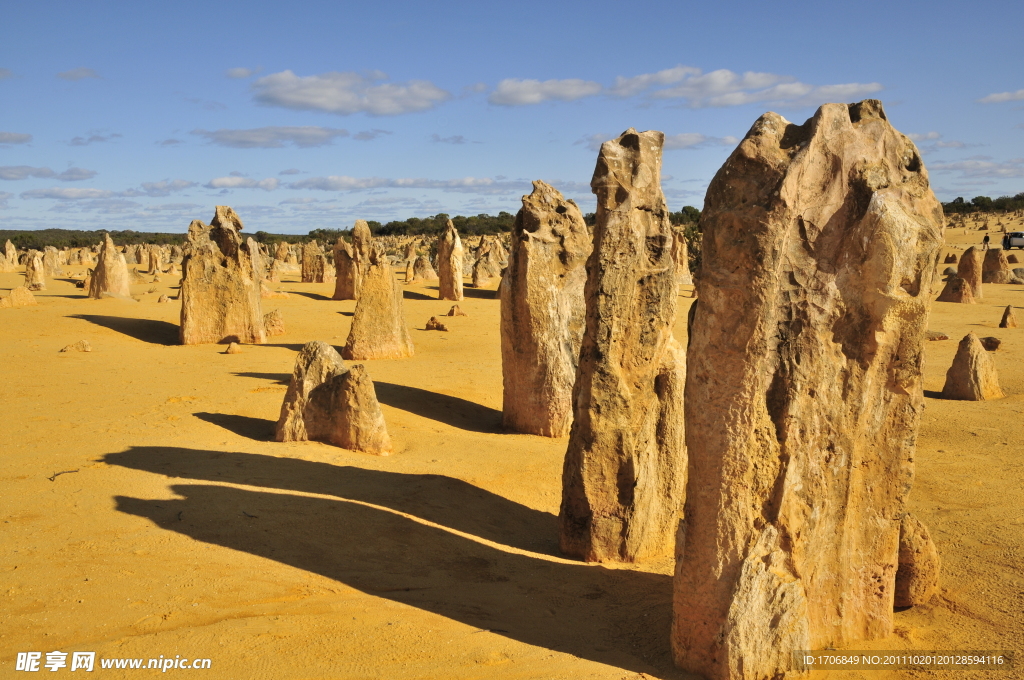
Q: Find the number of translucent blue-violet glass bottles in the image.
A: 0